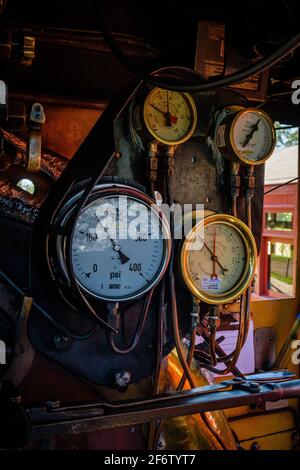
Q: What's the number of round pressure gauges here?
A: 4